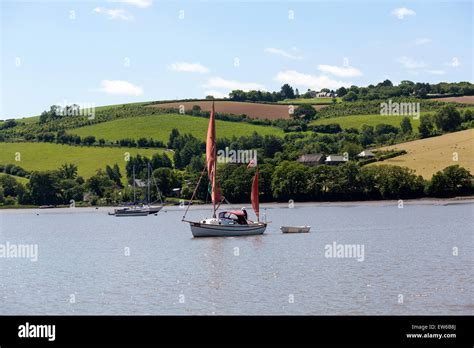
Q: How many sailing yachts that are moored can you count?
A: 2